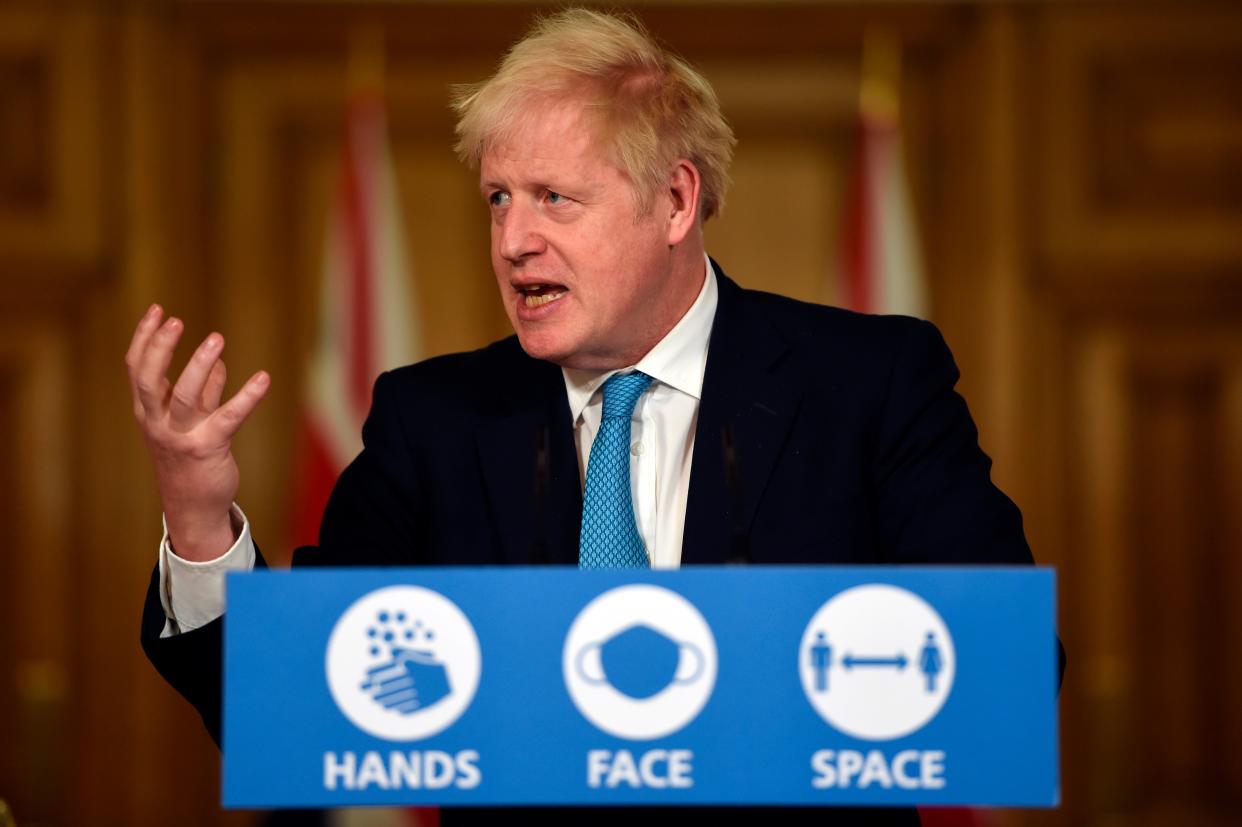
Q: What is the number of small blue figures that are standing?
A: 2